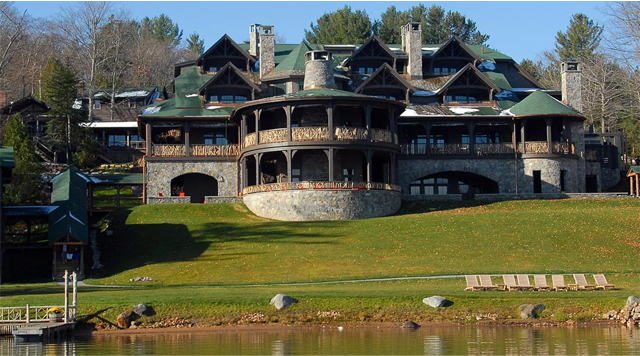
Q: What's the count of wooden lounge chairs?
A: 8